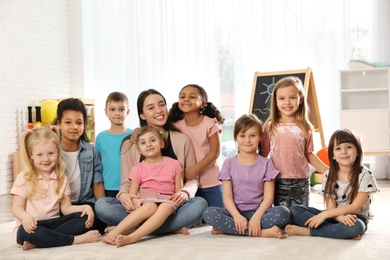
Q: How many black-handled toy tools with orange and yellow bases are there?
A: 2